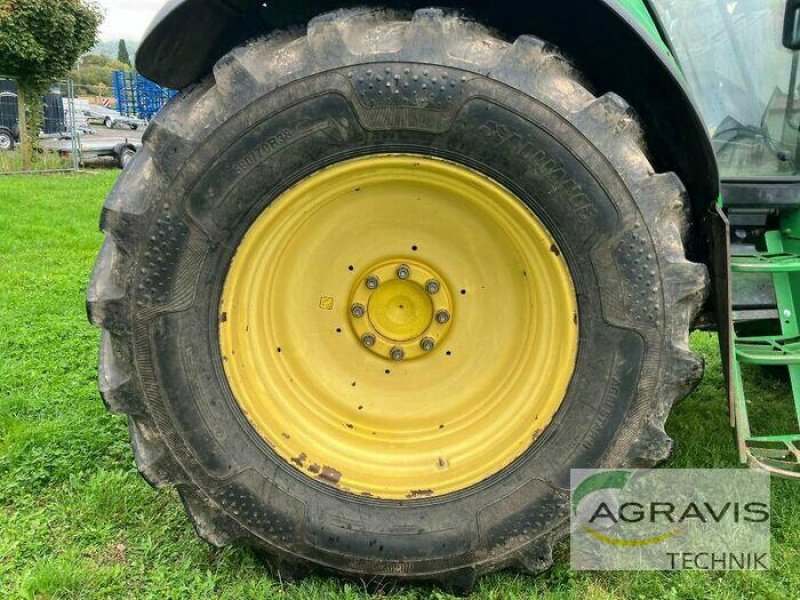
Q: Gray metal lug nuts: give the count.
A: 8